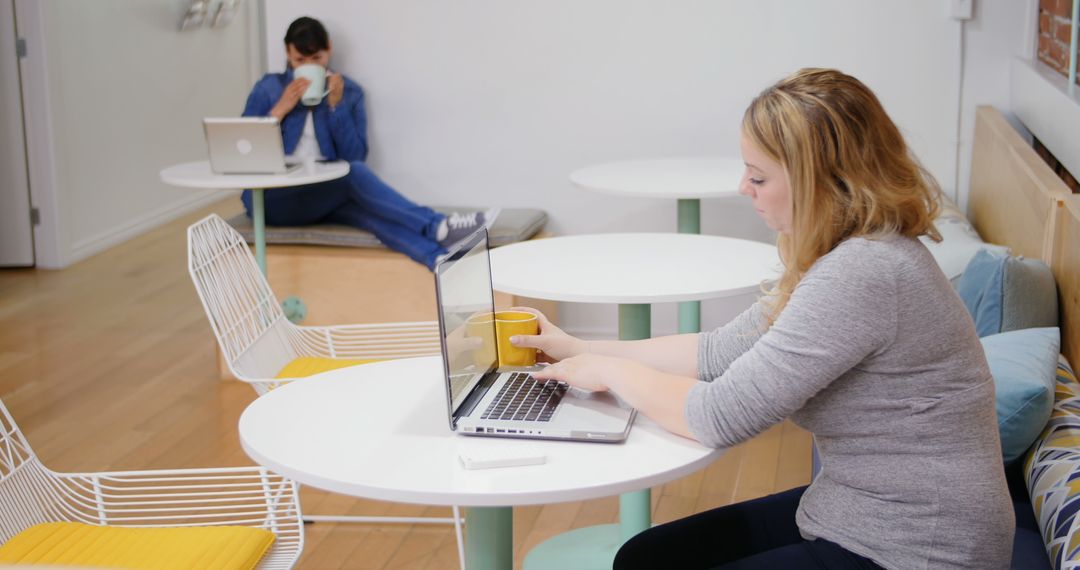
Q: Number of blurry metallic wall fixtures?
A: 2